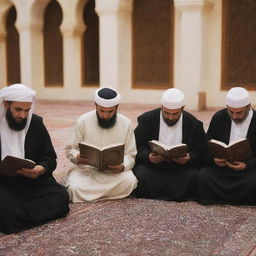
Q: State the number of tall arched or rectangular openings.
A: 5